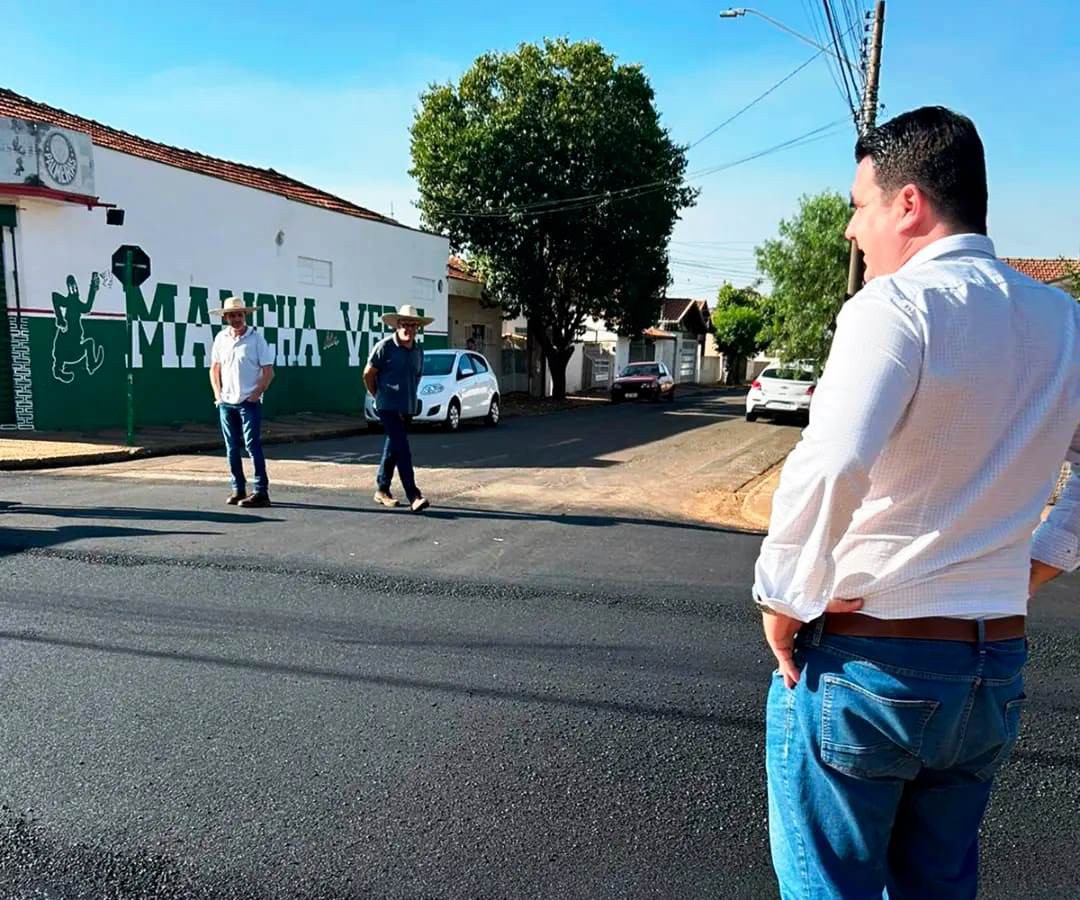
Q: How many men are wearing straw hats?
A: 2